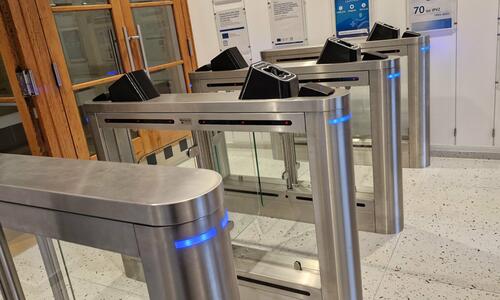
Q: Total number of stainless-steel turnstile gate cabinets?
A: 4